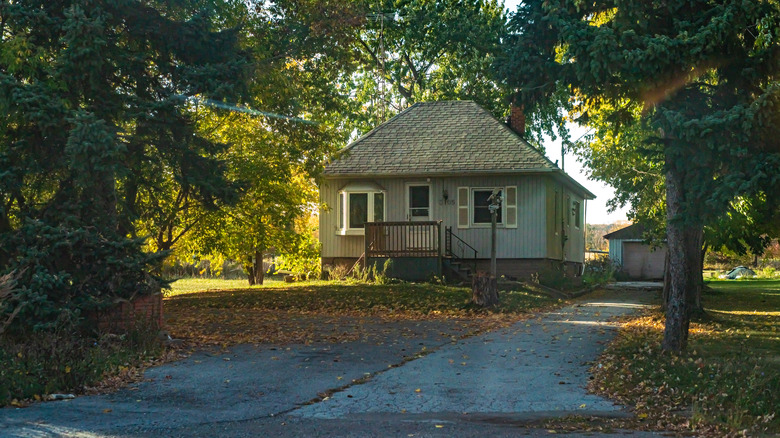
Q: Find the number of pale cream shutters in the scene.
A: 2